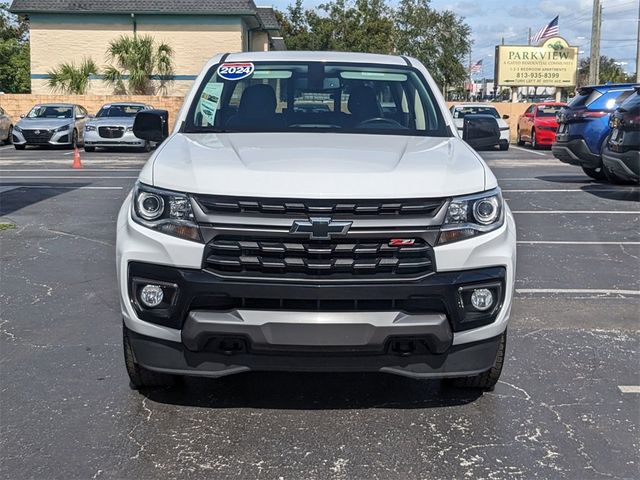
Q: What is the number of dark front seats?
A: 2